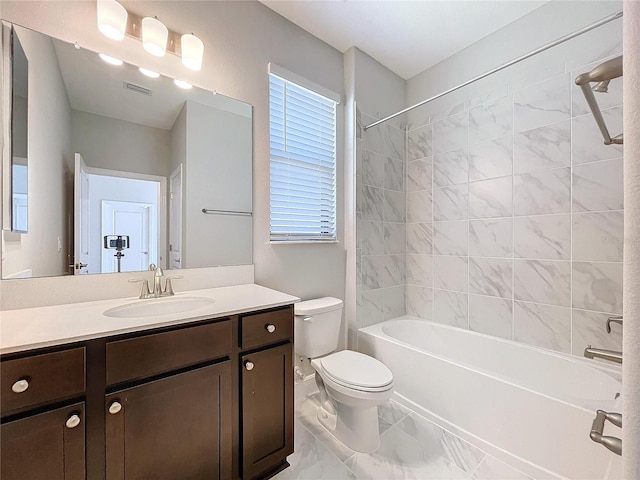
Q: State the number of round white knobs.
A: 5